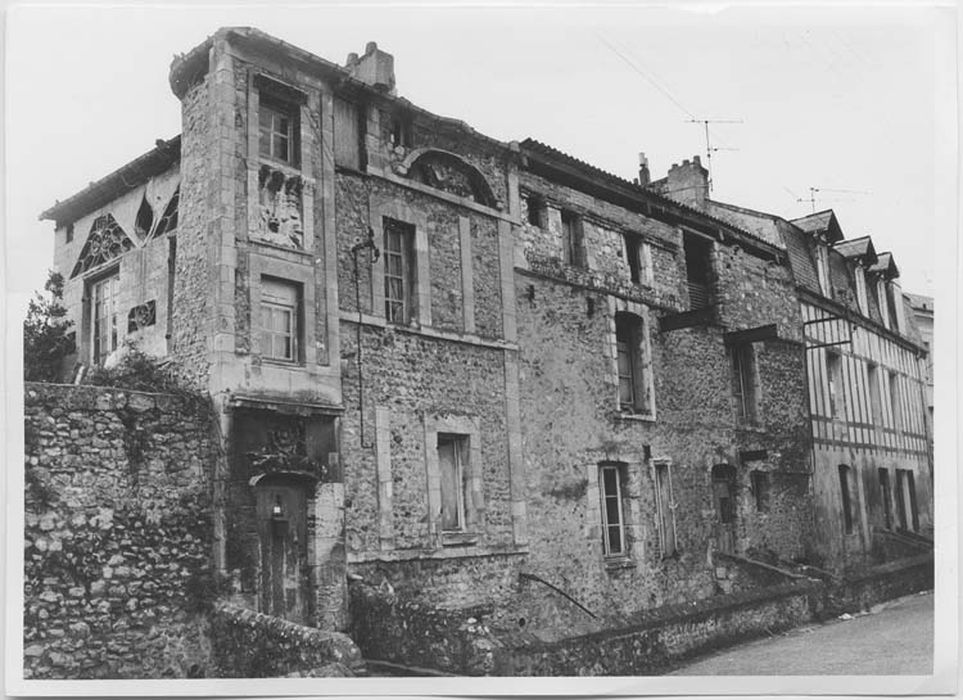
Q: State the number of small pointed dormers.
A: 3